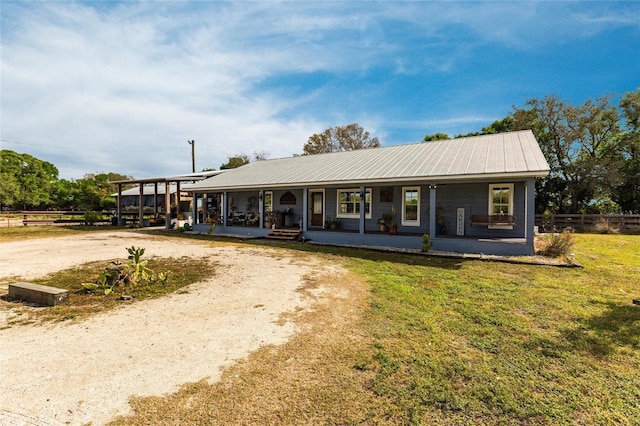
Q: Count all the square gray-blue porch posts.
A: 7